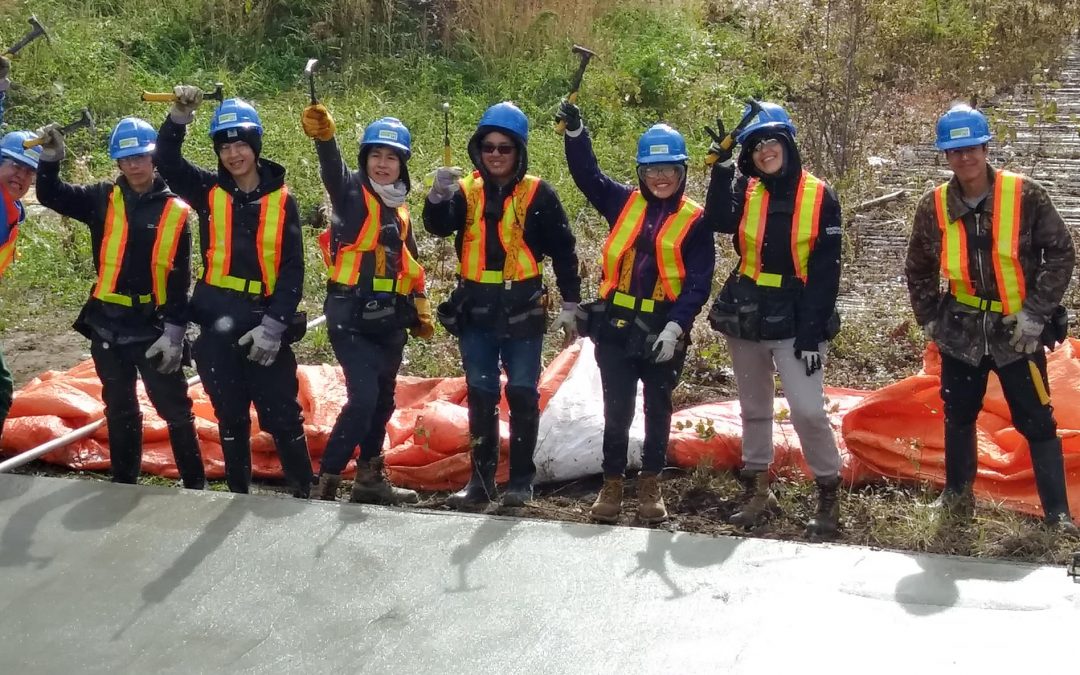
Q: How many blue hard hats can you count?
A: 8